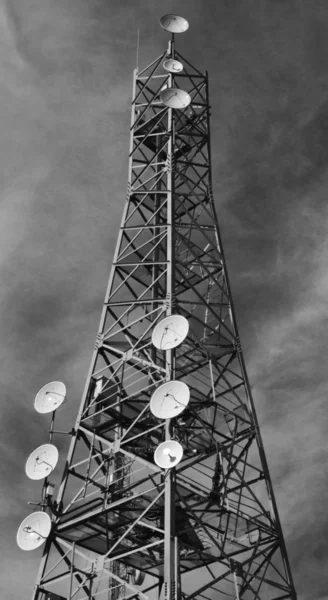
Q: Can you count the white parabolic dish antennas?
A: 9